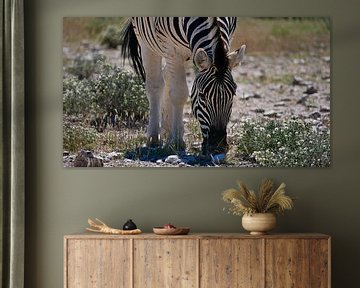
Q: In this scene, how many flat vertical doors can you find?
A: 4